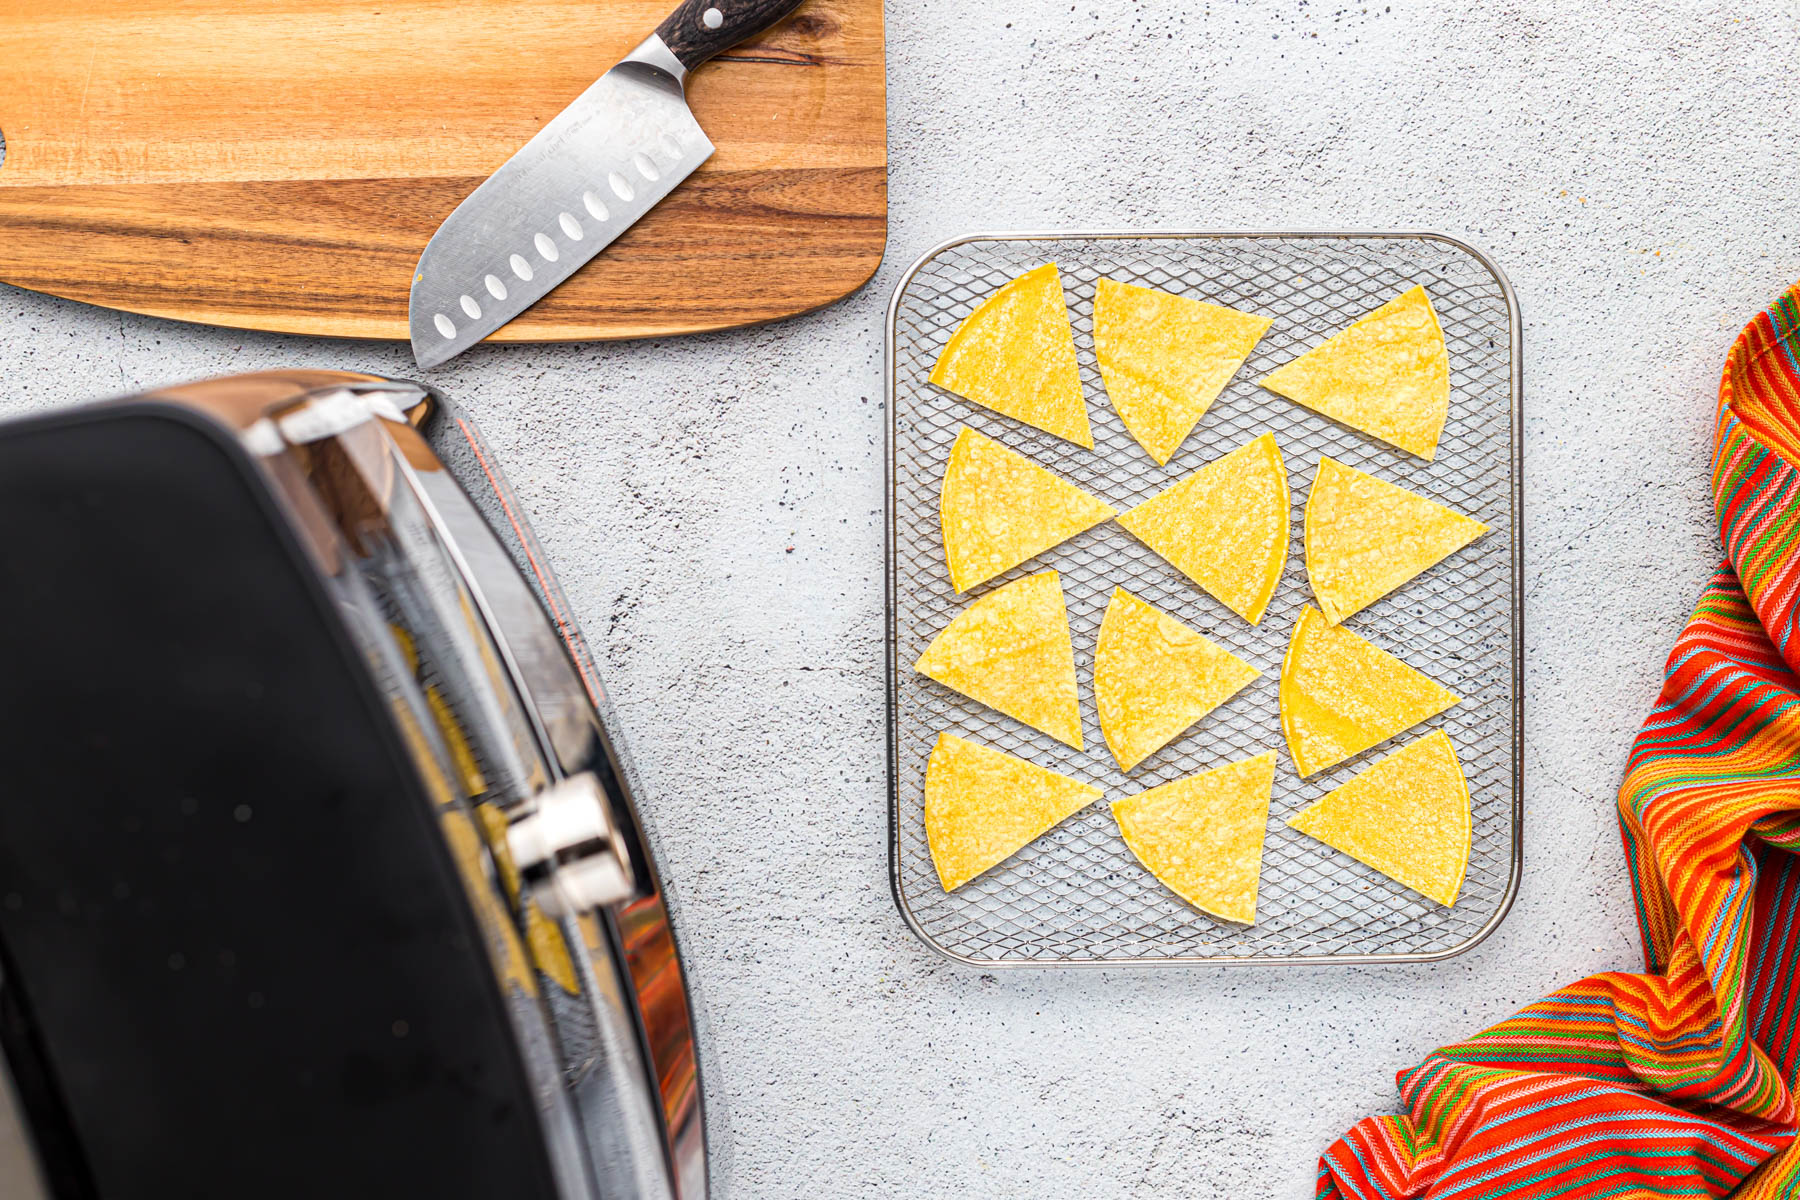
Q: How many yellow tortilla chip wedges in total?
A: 12